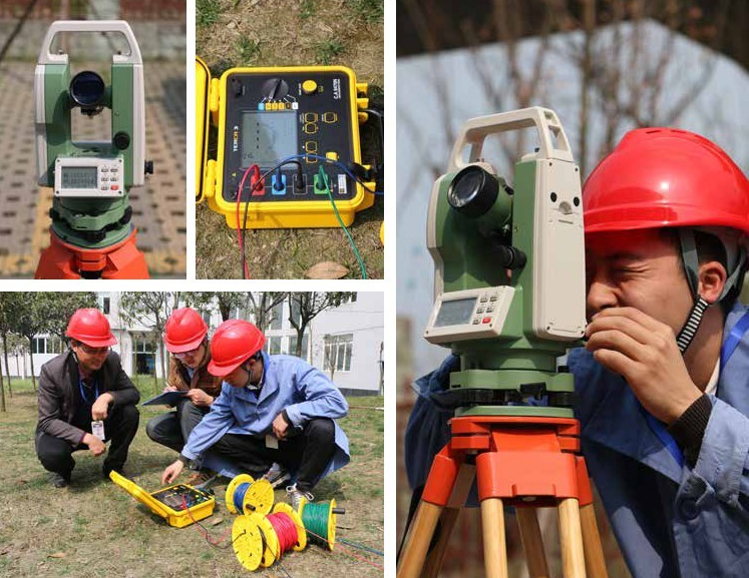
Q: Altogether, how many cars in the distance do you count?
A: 0